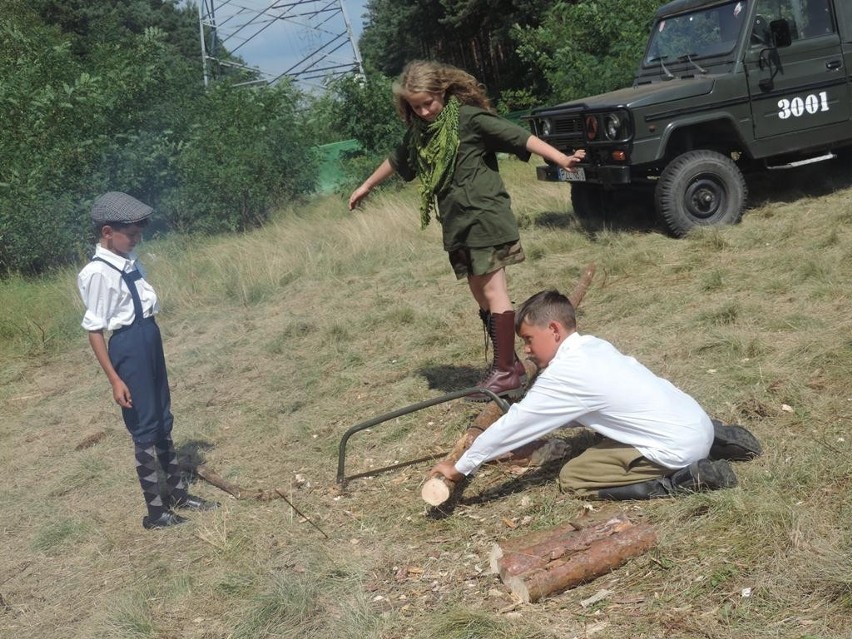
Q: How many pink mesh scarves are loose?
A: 0